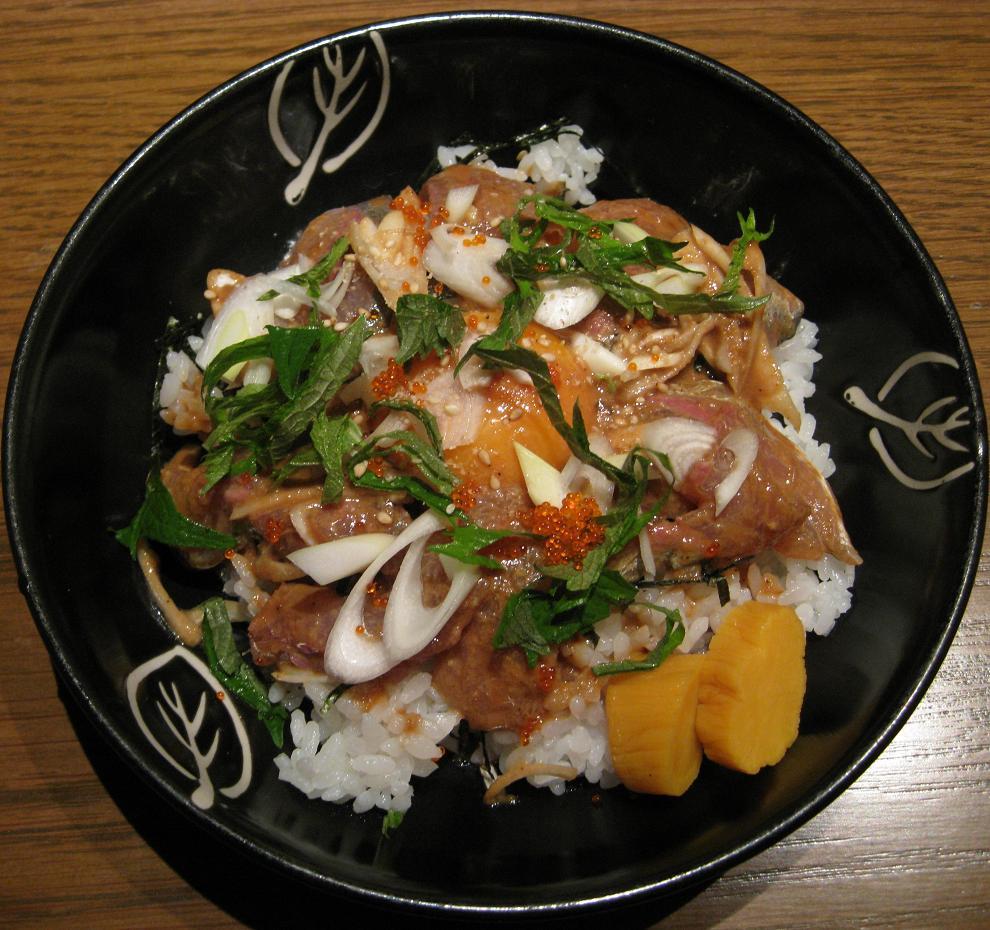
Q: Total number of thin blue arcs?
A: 0